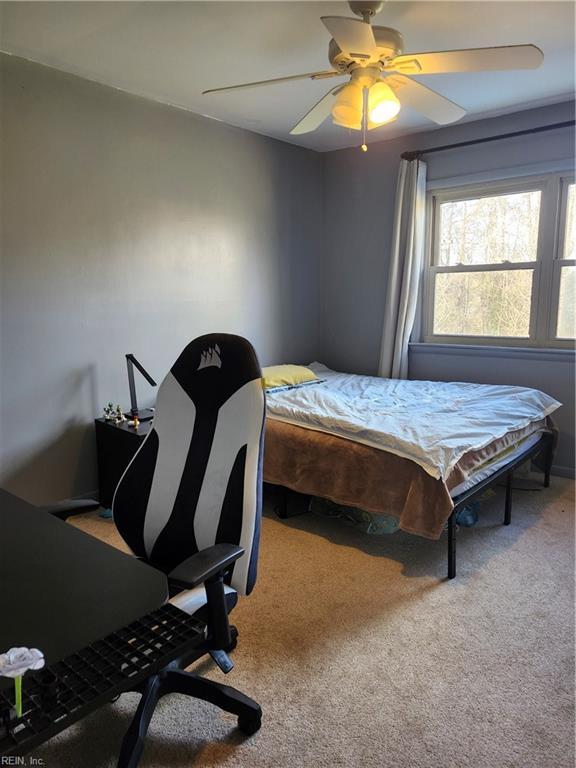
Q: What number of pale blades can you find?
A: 5